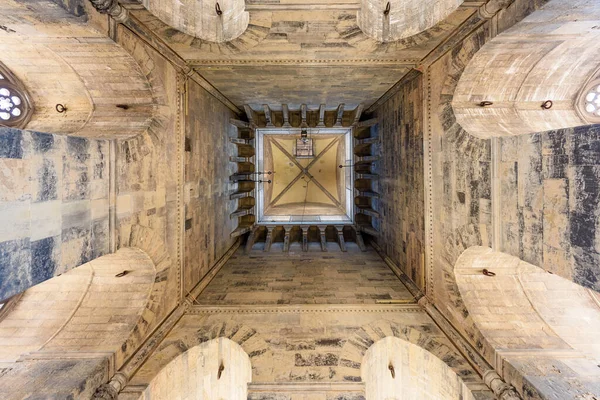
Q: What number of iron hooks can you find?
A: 10